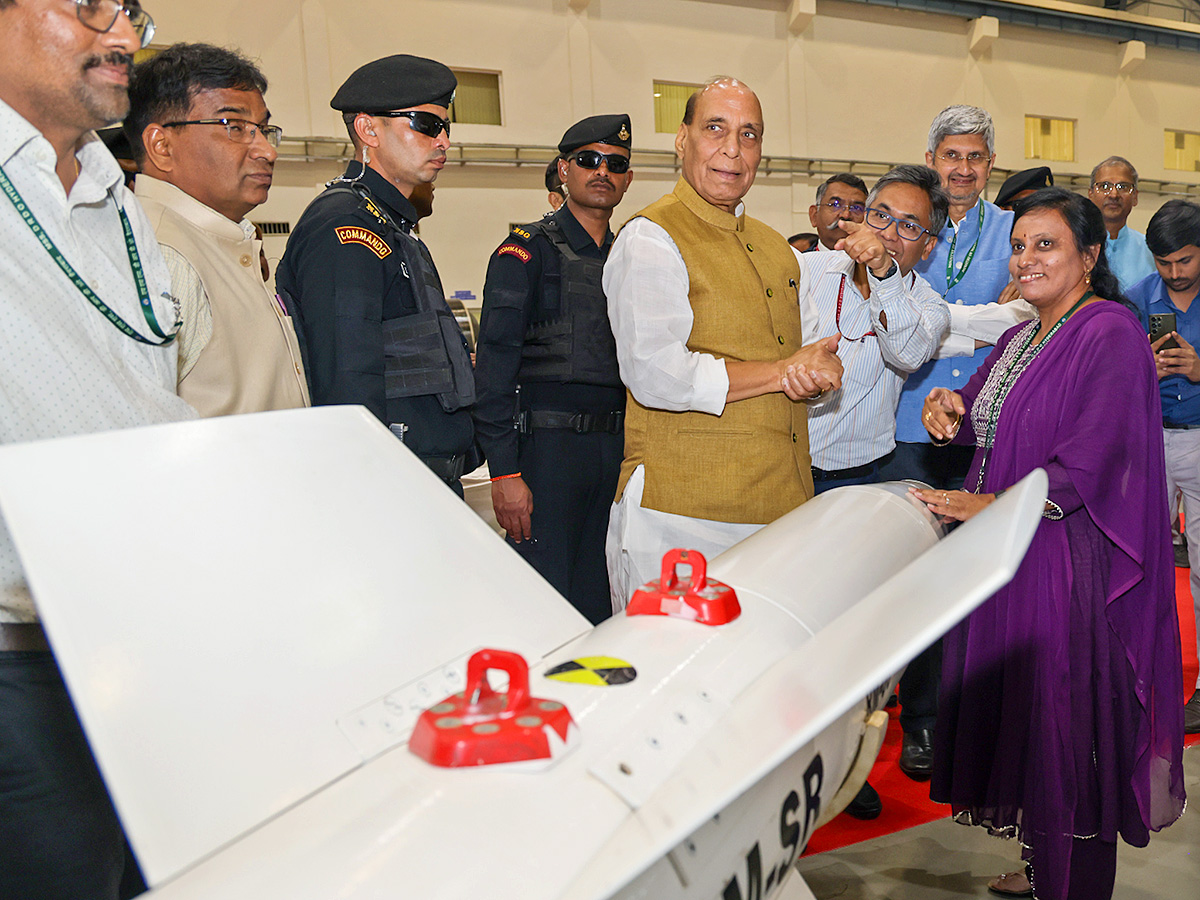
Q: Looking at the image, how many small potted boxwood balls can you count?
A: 0